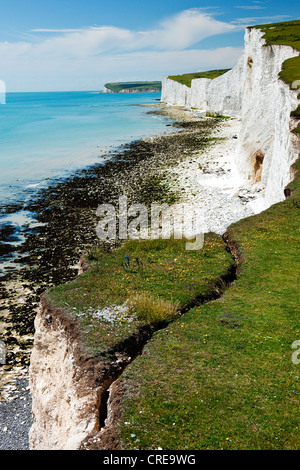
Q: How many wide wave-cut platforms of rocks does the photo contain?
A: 1